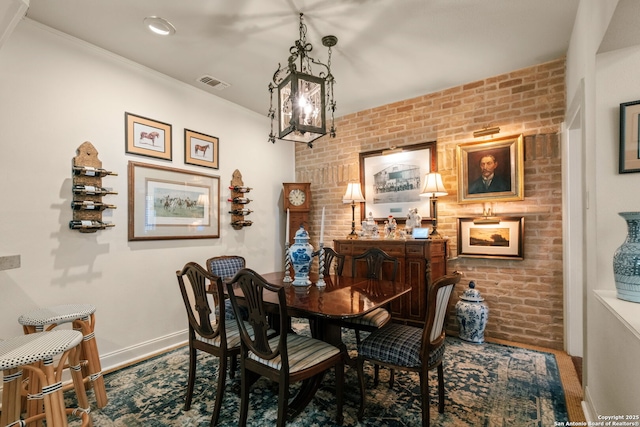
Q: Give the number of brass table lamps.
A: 2